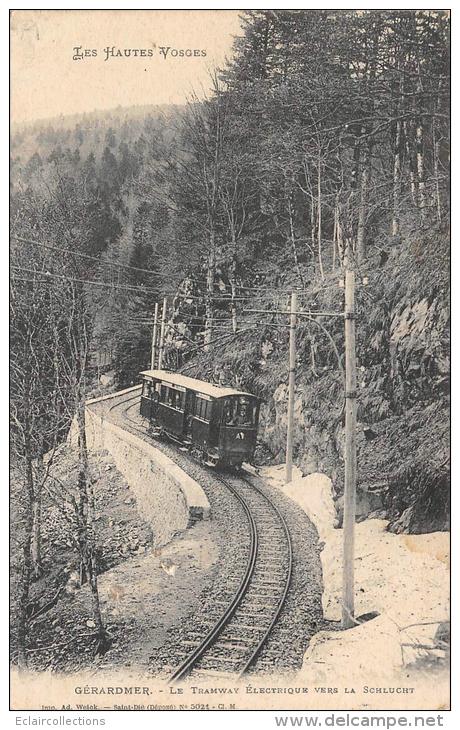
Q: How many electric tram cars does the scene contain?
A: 1